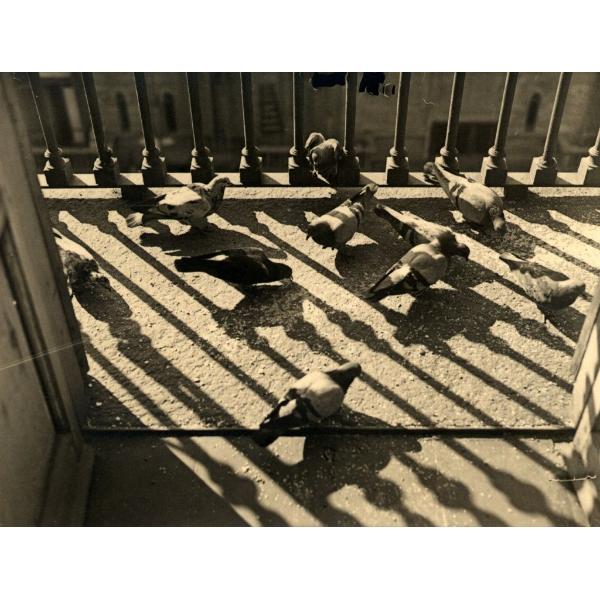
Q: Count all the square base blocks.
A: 12